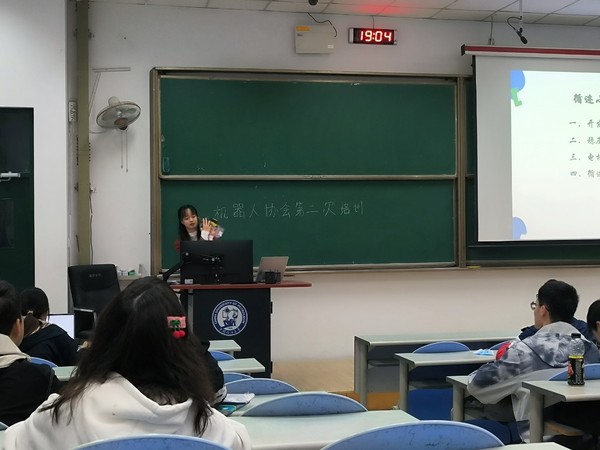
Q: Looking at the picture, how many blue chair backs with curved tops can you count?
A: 11